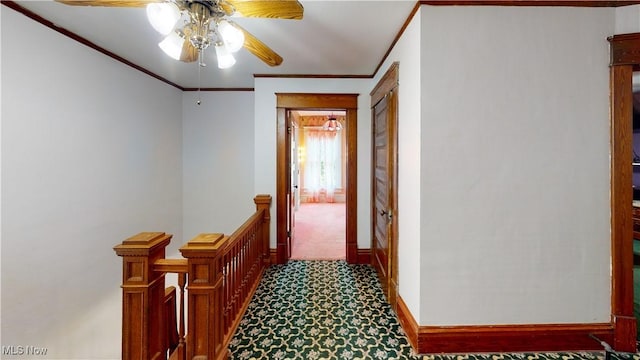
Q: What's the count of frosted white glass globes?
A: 4